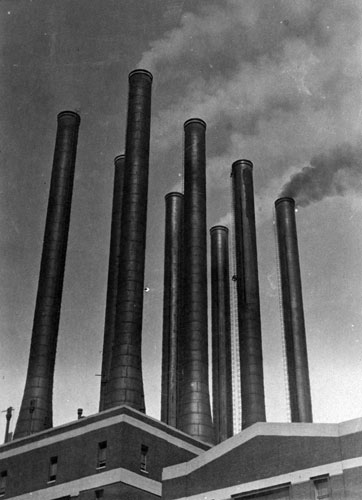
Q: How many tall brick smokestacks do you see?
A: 8